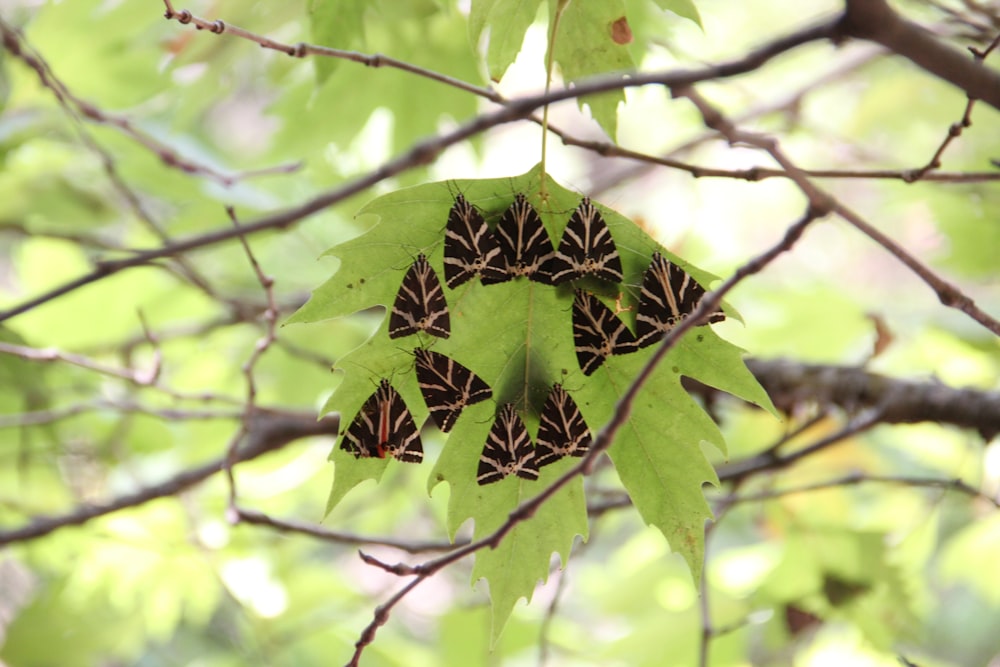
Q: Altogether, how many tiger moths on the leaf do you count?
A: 10